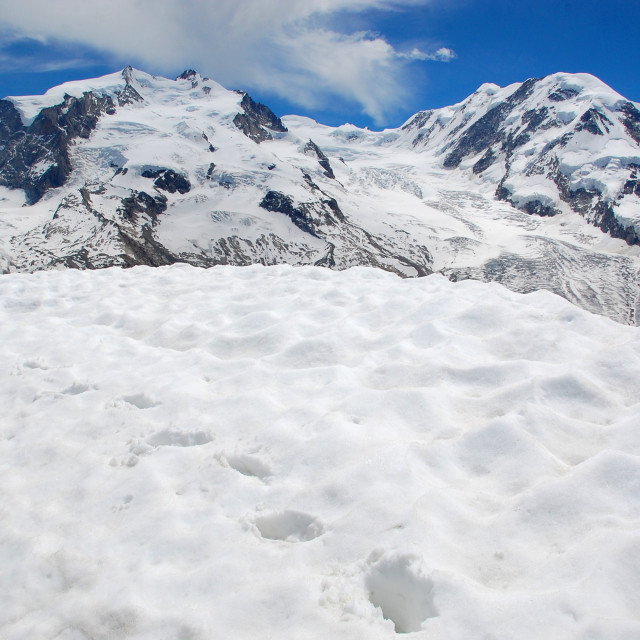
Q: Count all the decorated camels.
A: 0